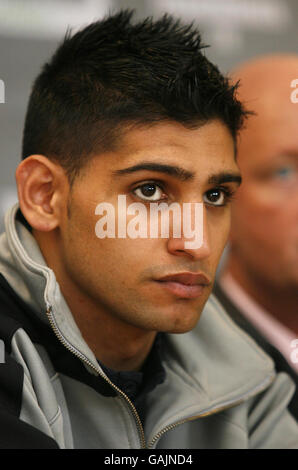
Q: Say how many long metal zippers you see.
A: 1